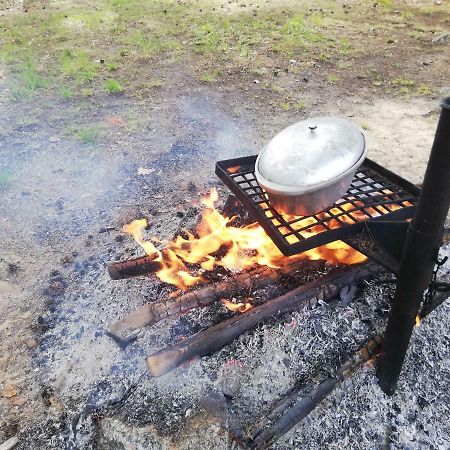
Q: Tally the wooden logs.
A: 4